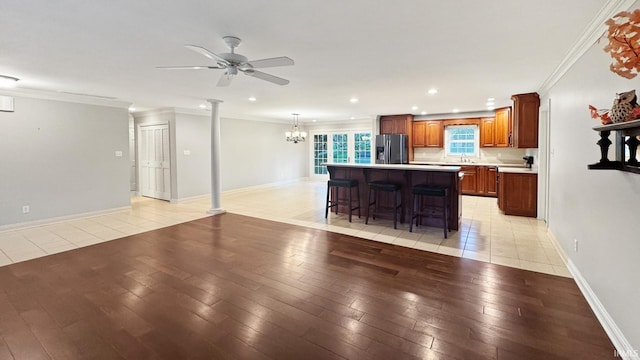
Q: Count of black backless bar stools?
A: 3